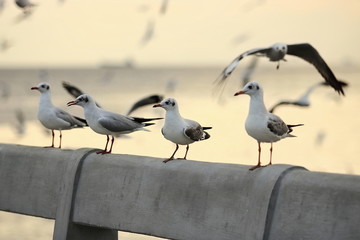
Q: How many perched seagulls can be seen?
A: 4